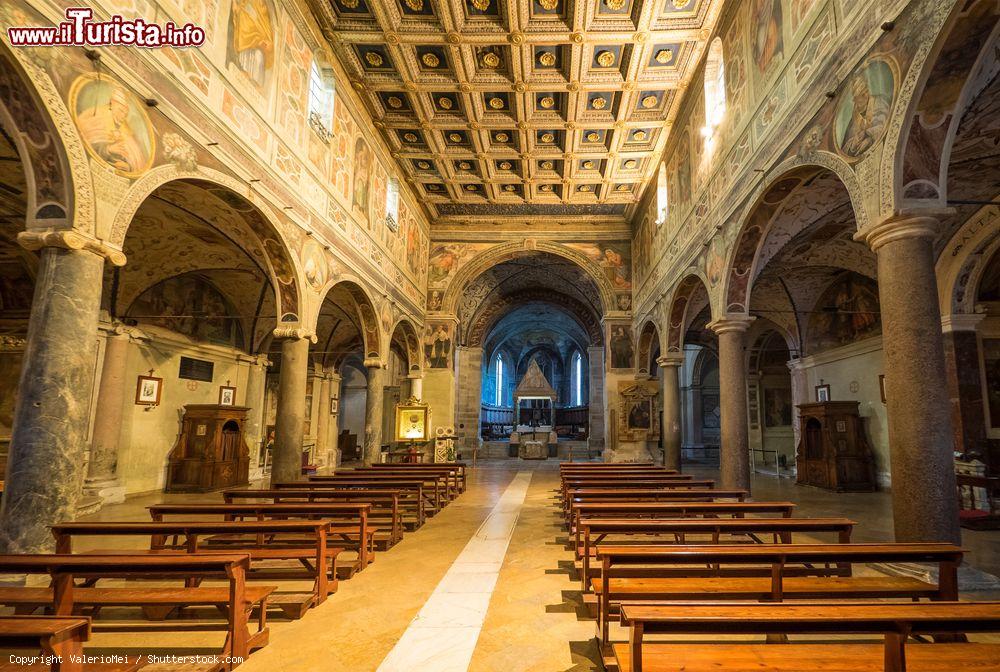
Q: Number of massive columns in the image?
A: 6